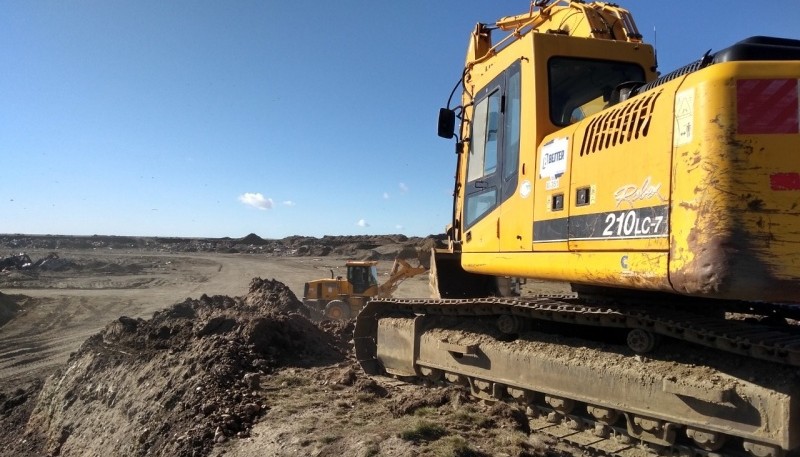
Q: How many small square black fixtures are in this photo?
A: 2